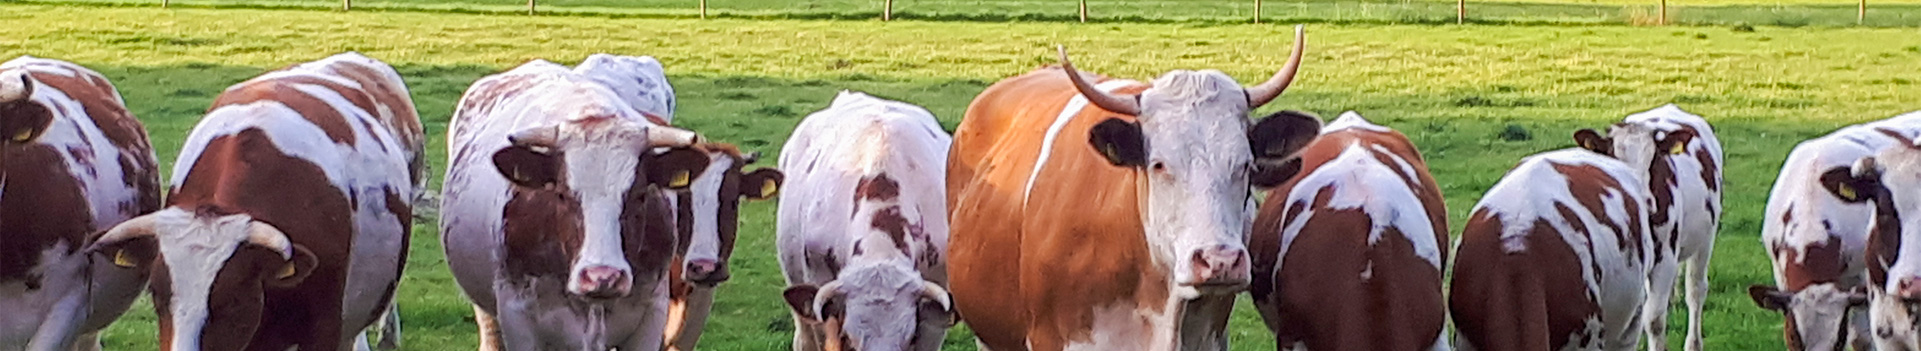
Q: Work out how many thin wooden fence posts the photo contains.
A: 10